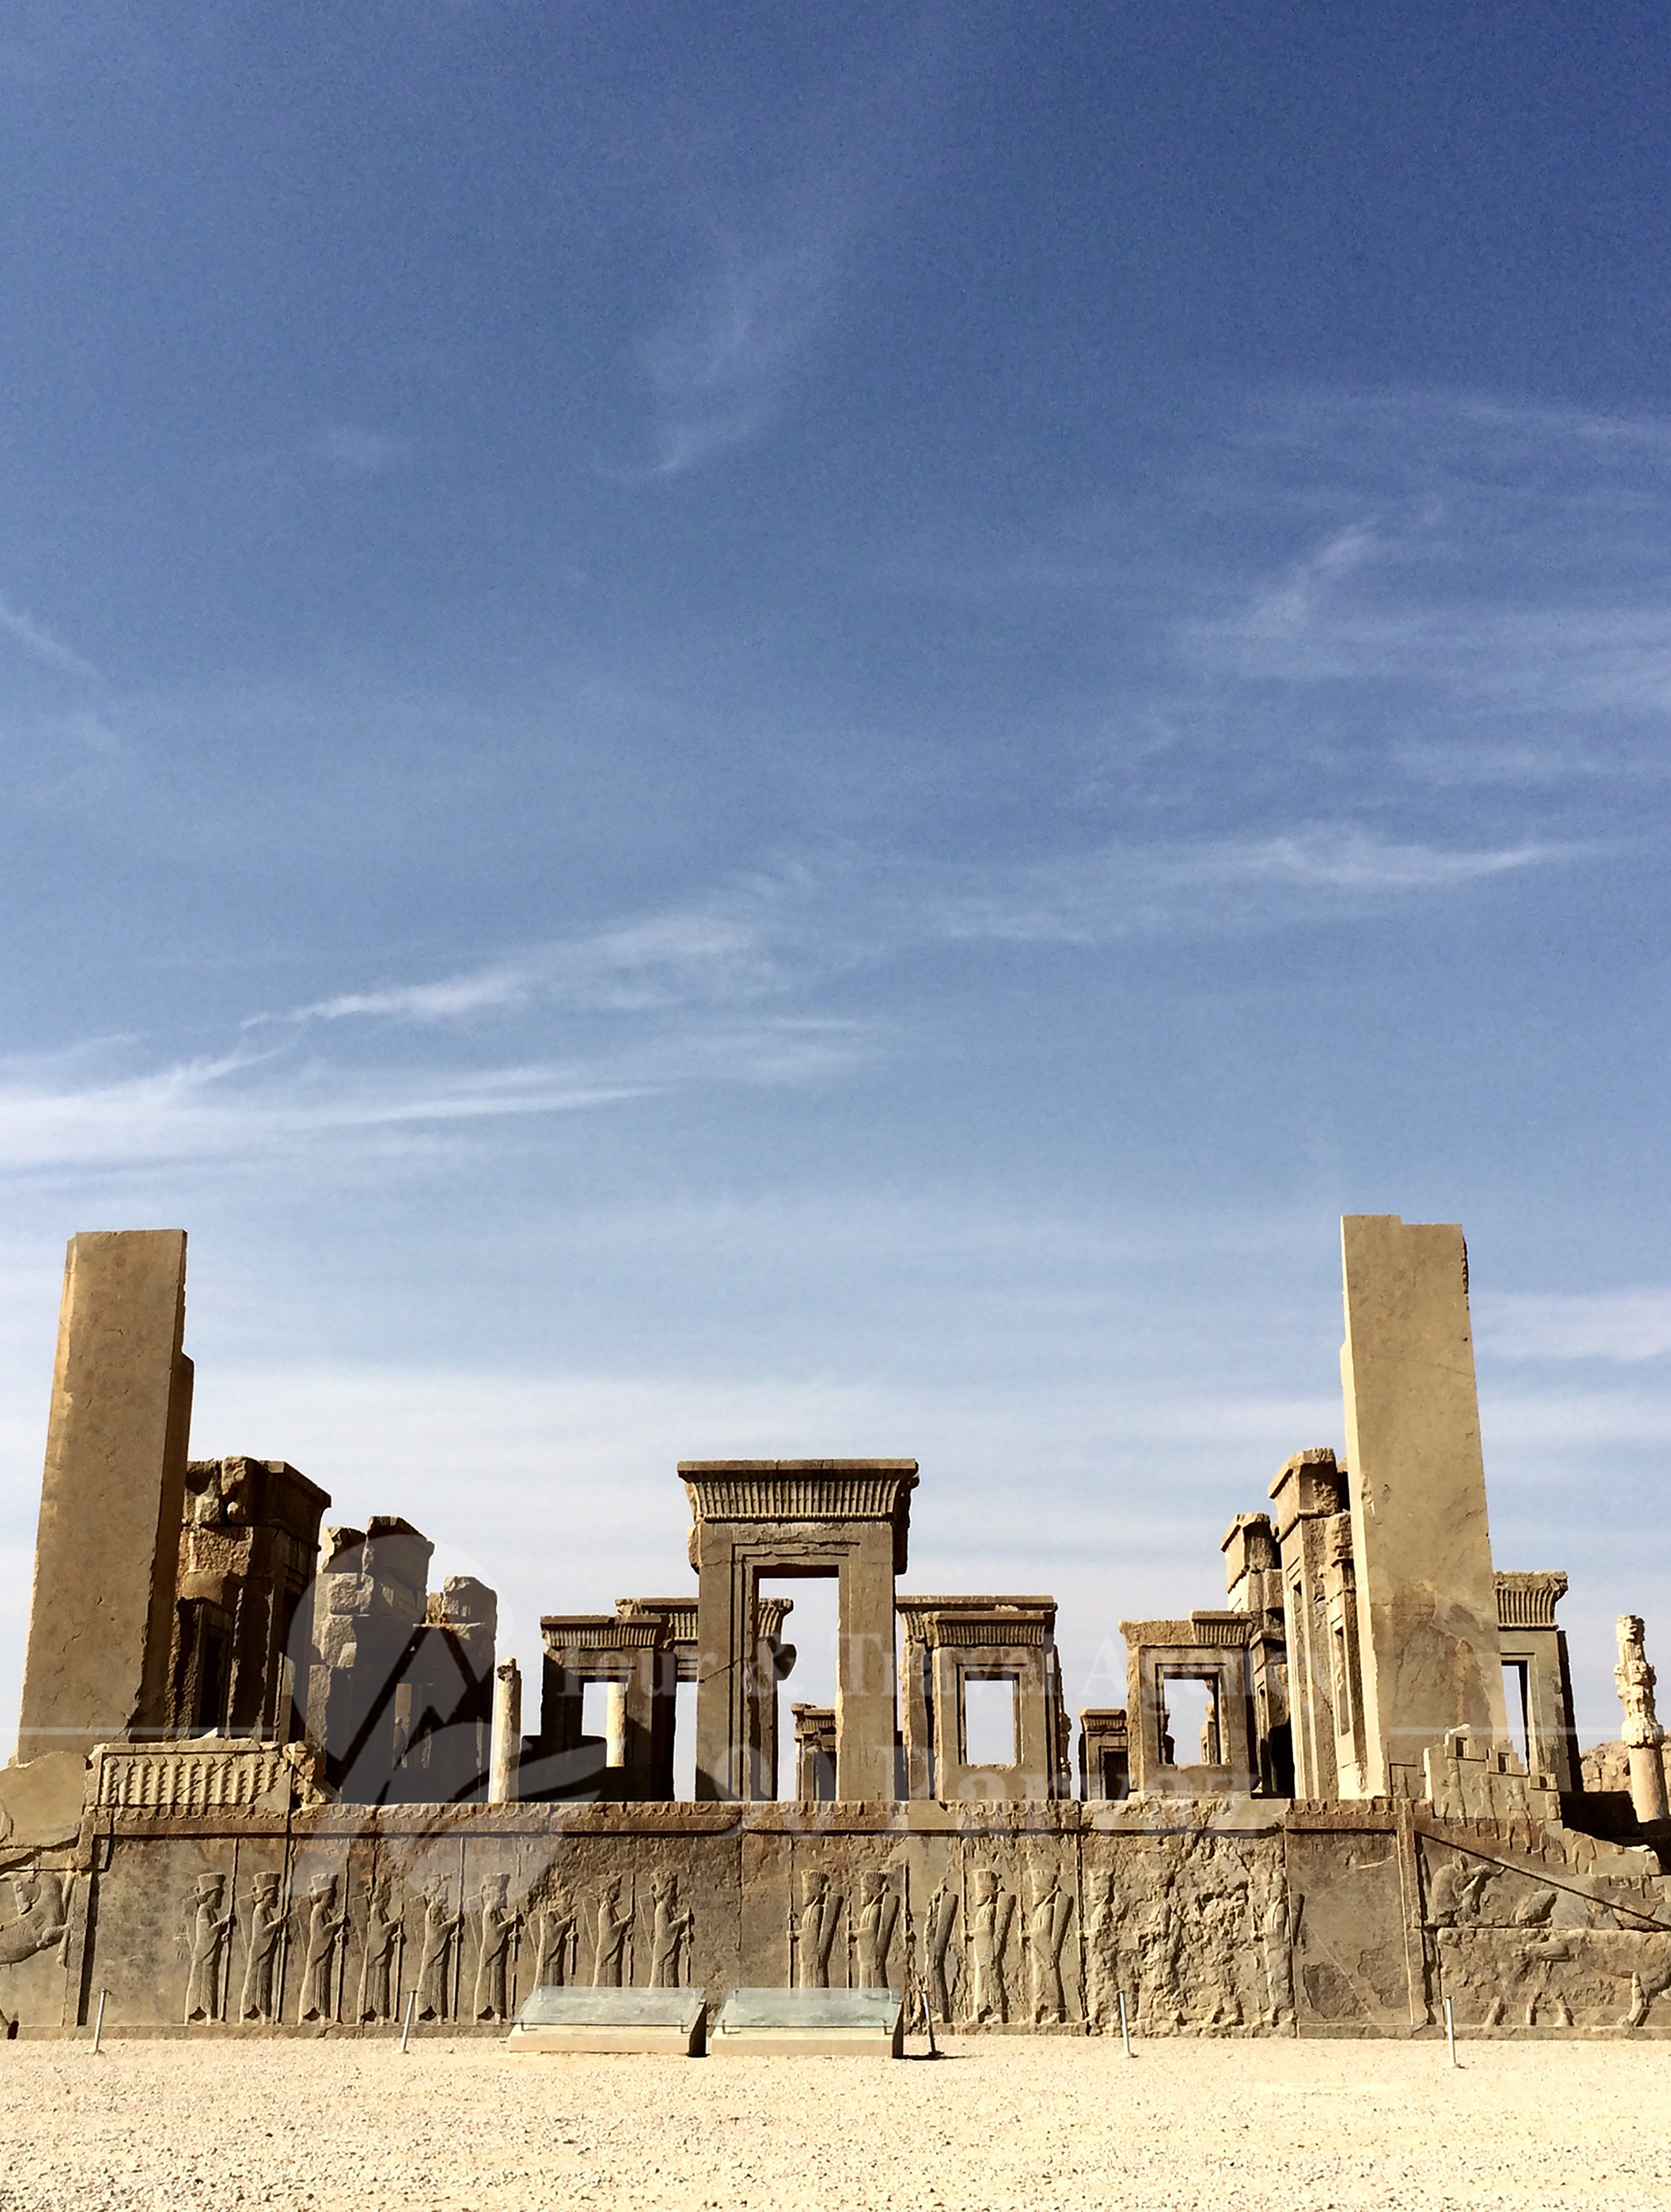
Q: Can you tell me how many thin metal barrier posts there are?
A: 5